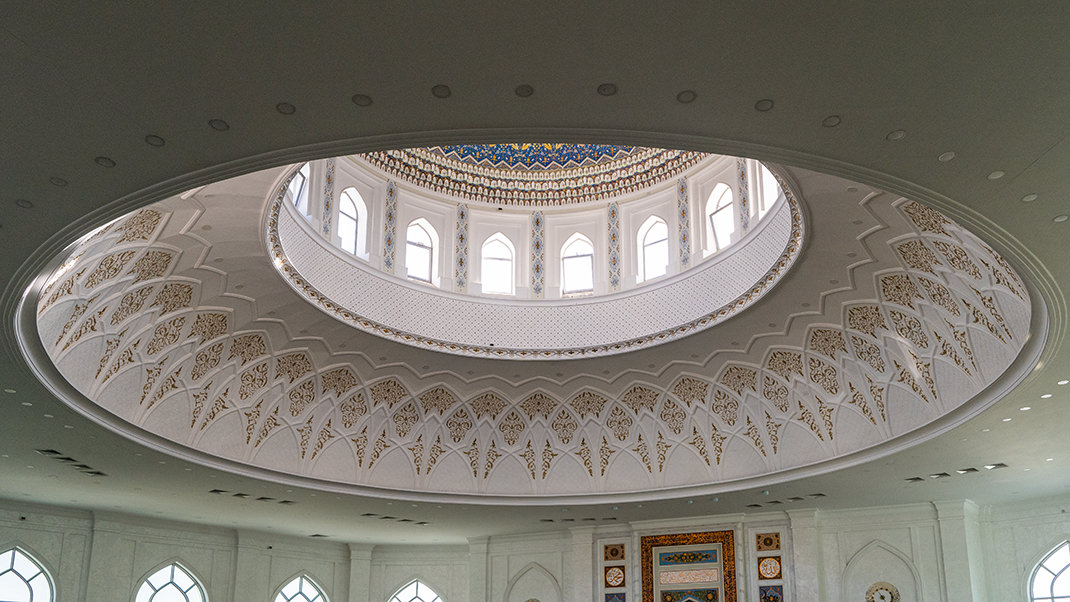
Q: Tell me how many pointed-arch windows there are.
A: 13